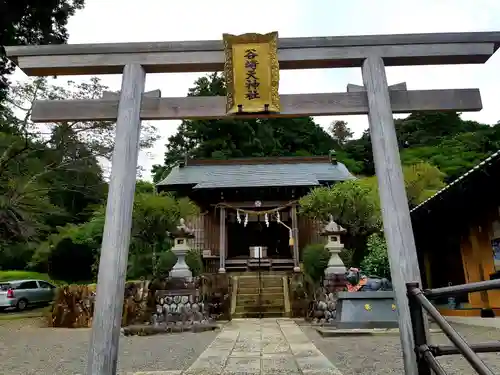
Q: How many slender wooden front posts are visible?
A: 2